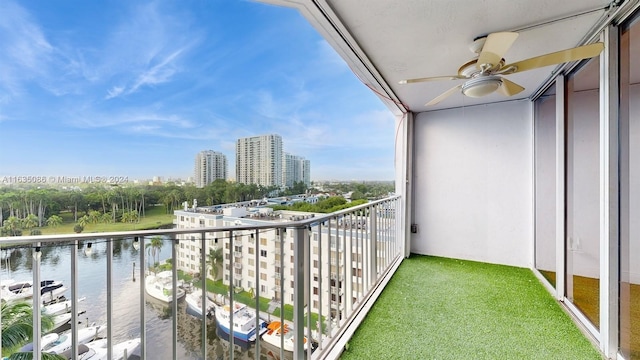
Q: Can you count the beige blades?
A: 5